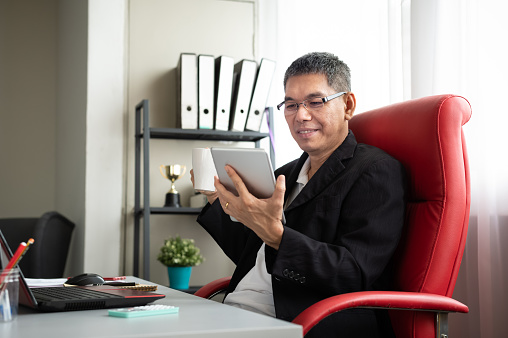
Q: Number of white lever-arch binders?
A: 5